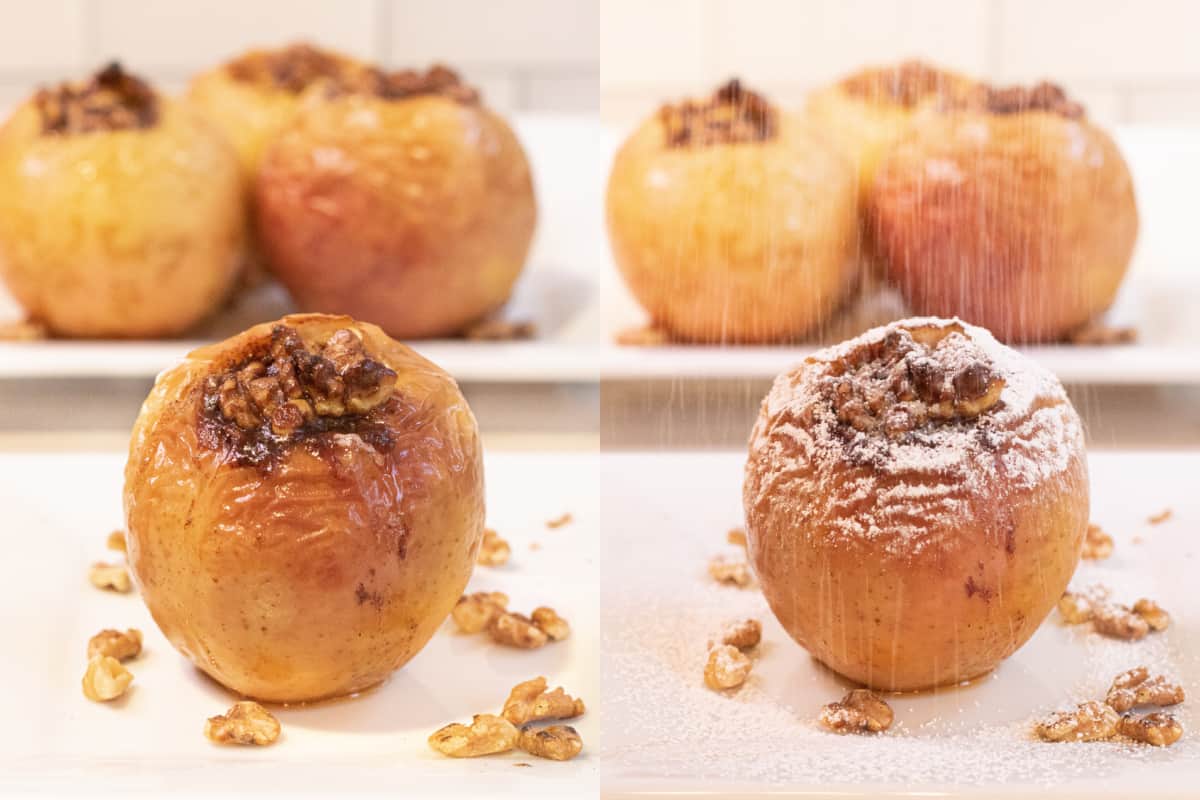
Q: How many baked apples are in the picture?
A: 8